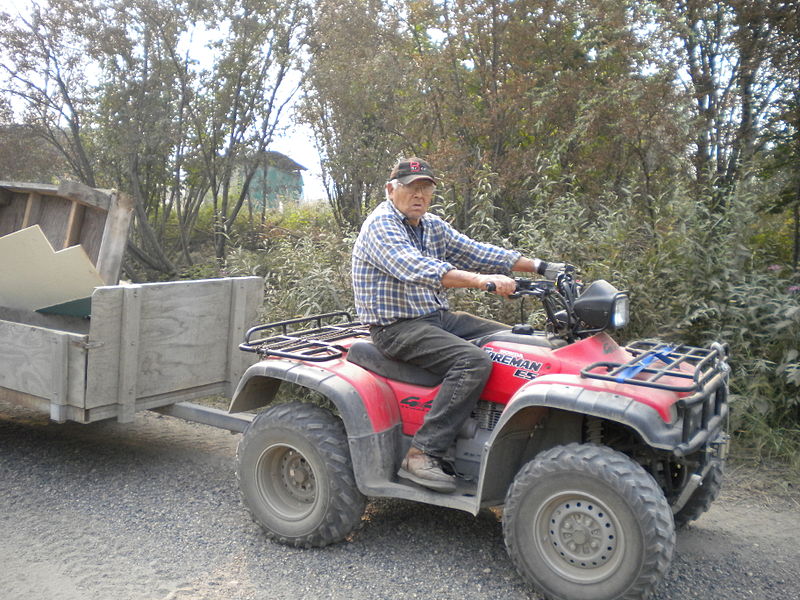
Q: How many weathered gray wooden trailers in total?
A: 1